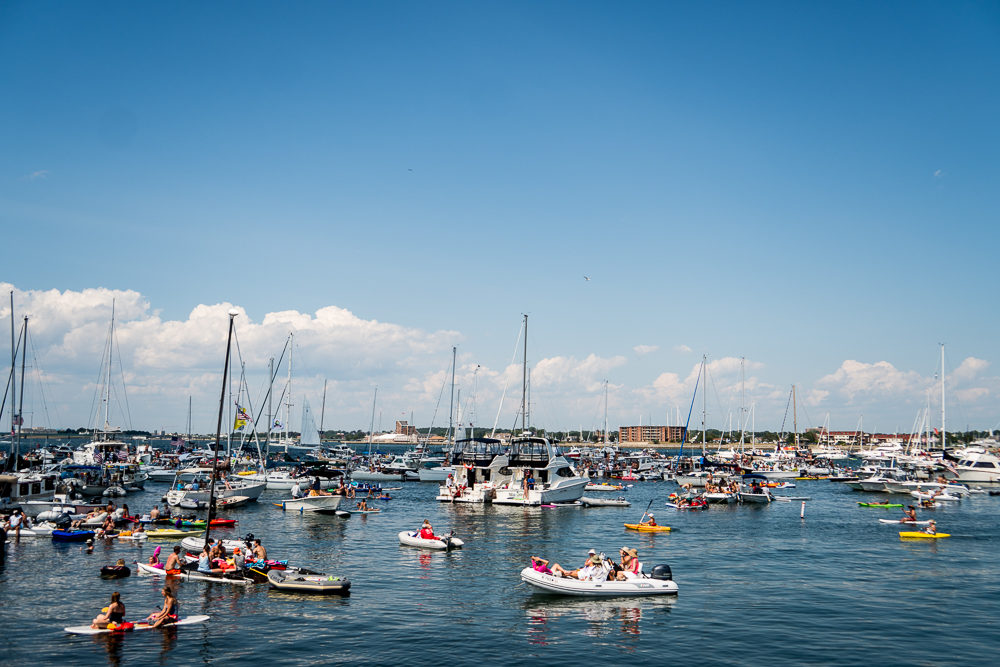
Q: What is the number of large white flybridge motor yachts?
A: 2